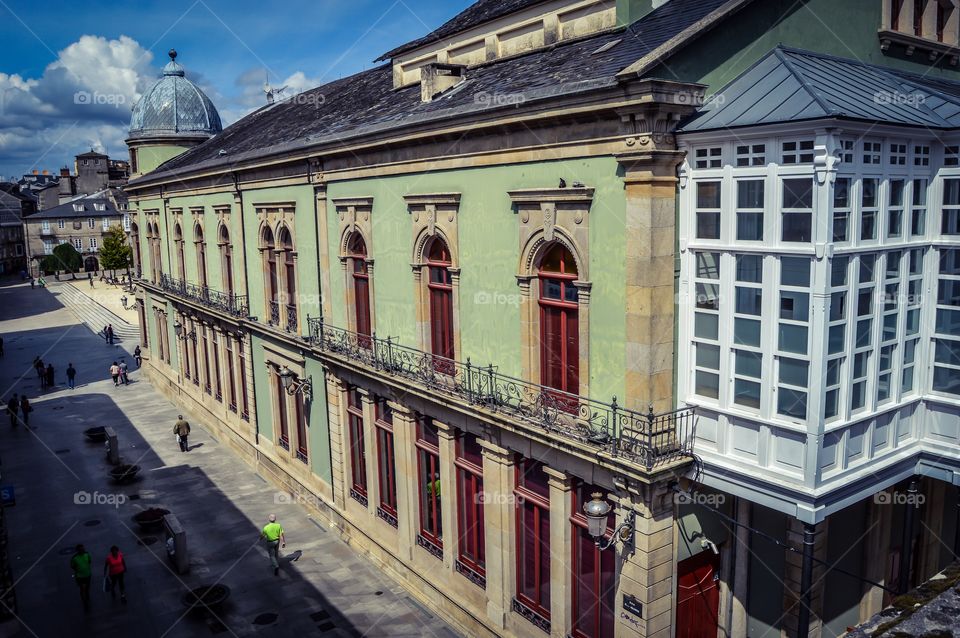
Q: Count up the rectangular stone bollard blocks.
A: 2